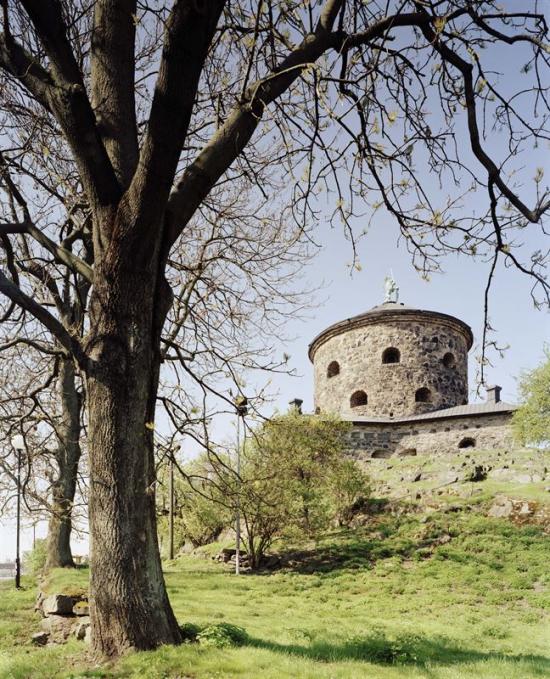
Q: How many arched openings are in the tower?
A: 5